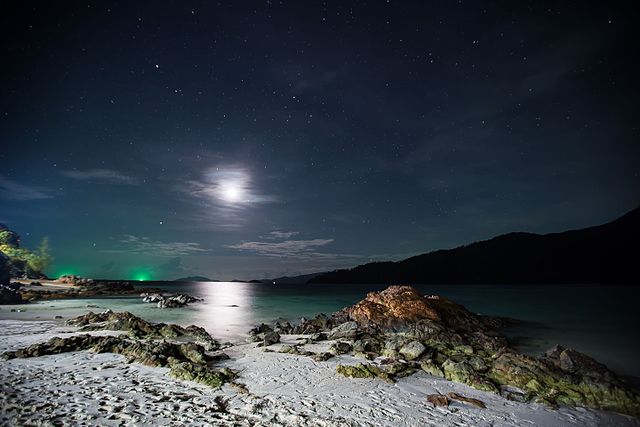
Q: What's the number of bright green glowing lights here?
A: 2